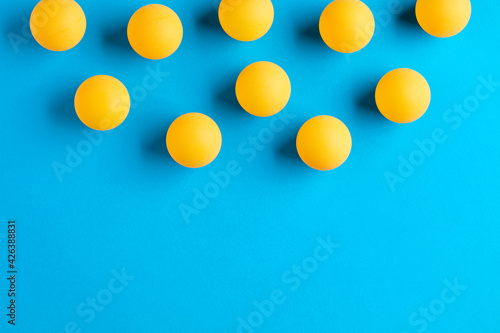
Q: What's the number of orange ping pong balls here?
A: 10